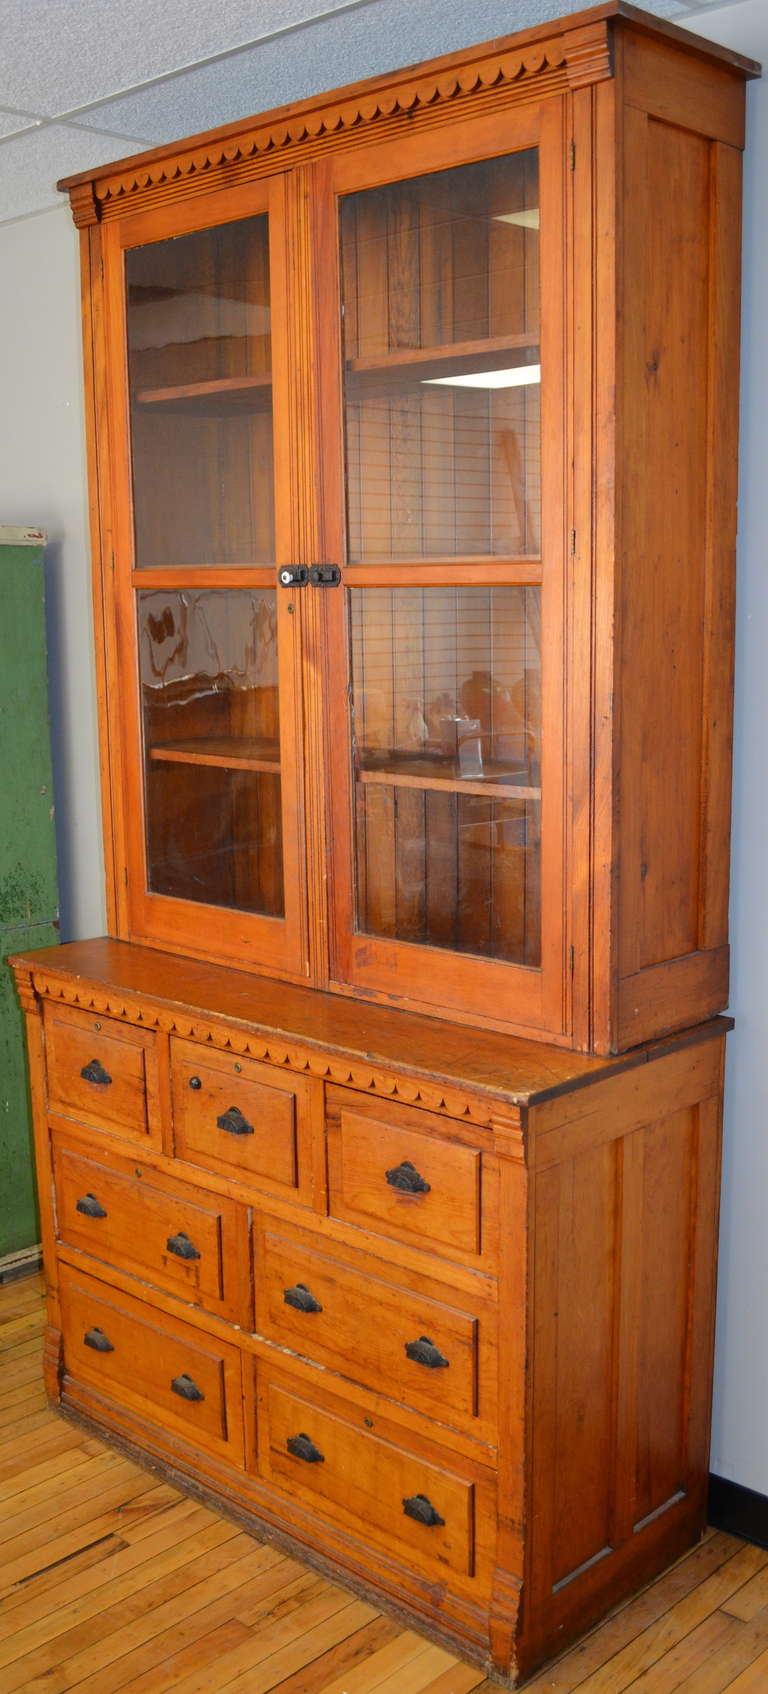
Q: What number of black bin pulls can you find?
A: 11